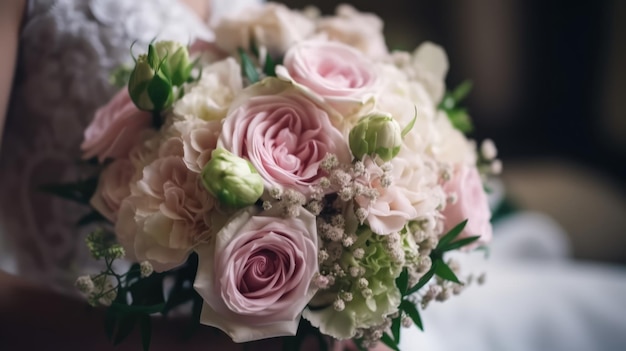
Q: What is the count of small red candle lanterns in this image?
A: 0